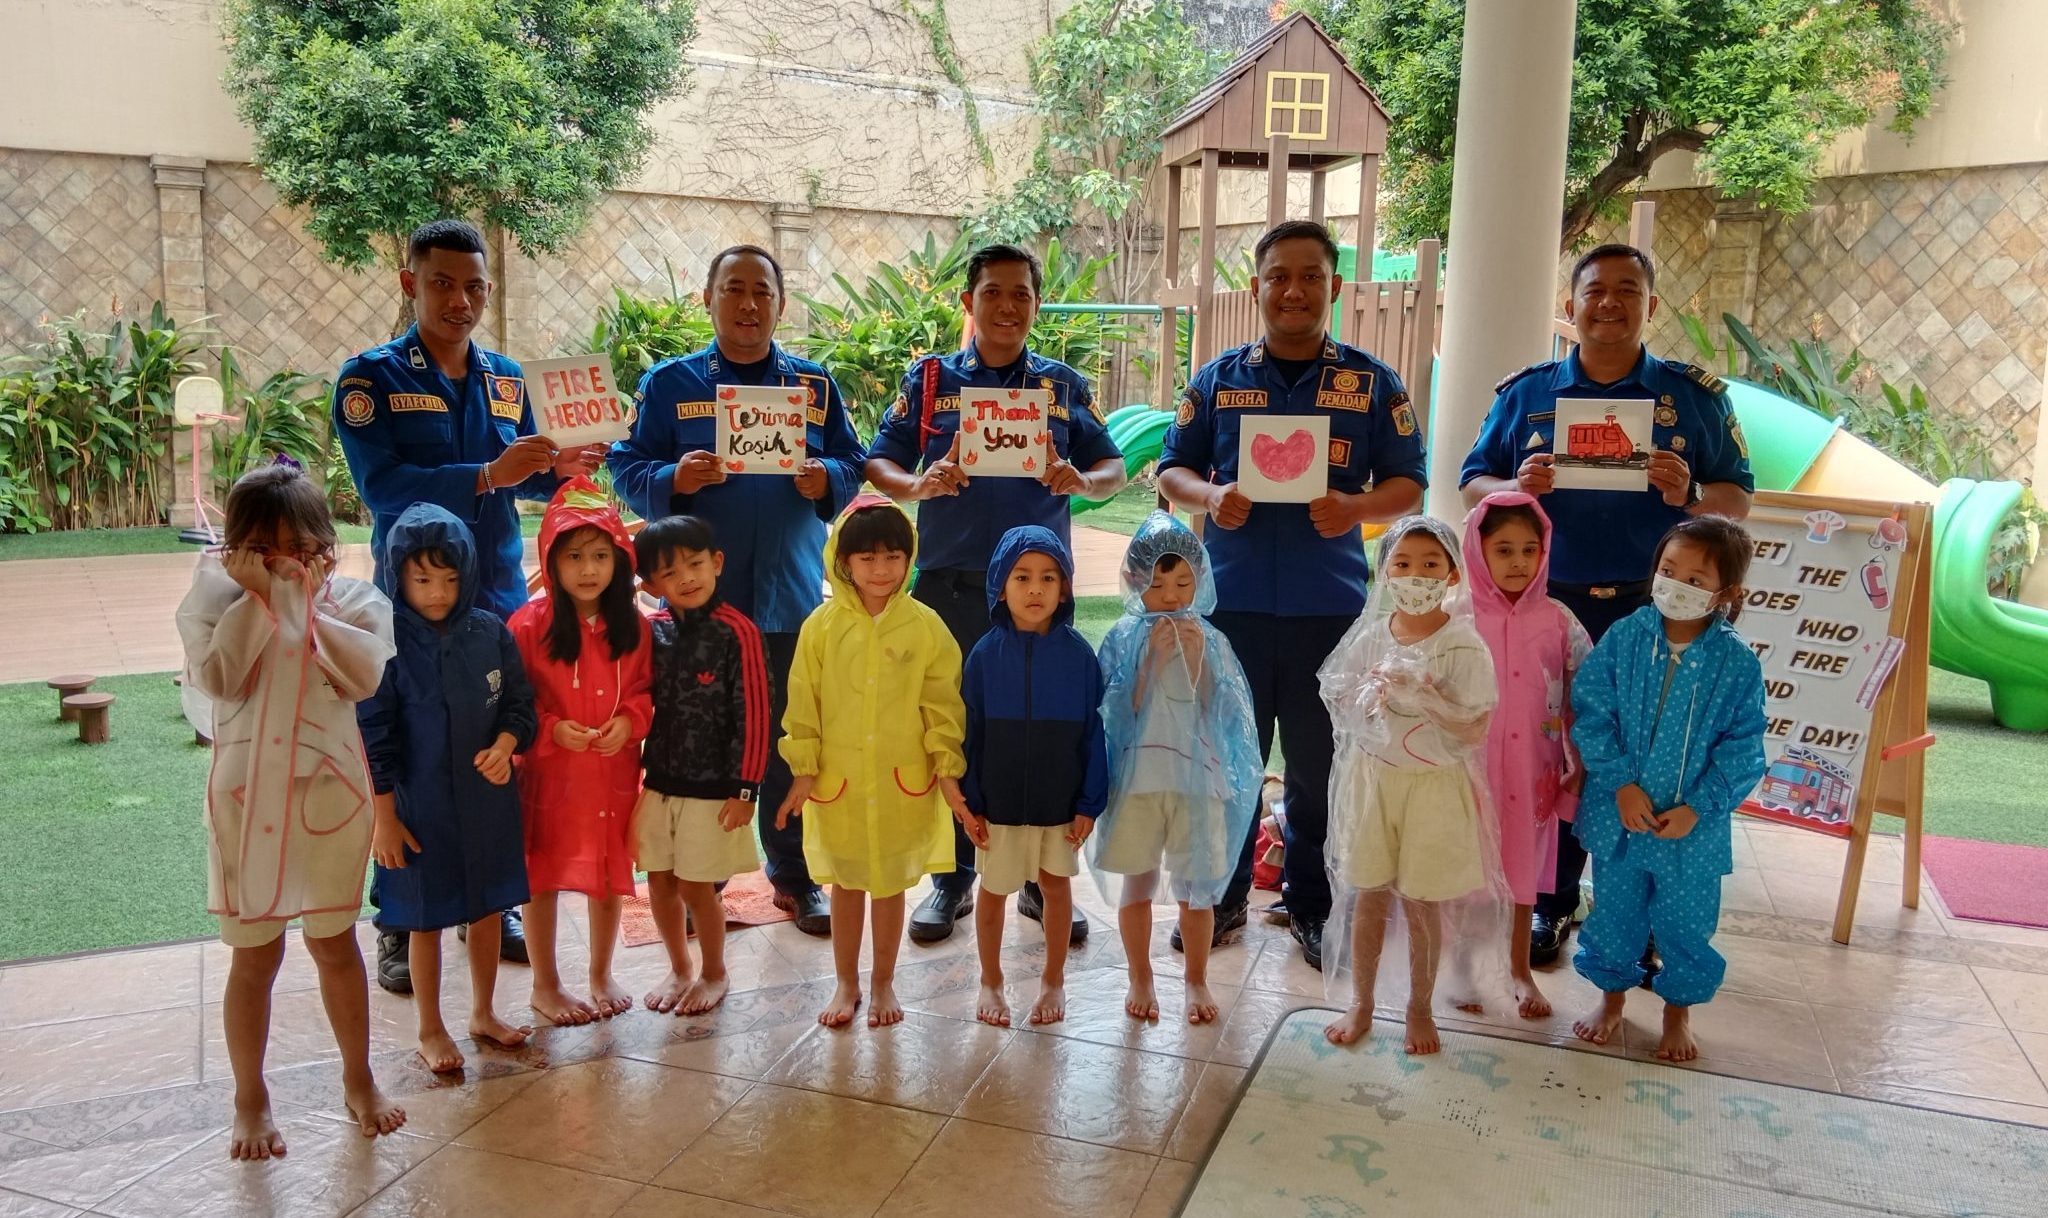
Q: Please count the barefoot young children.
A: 10